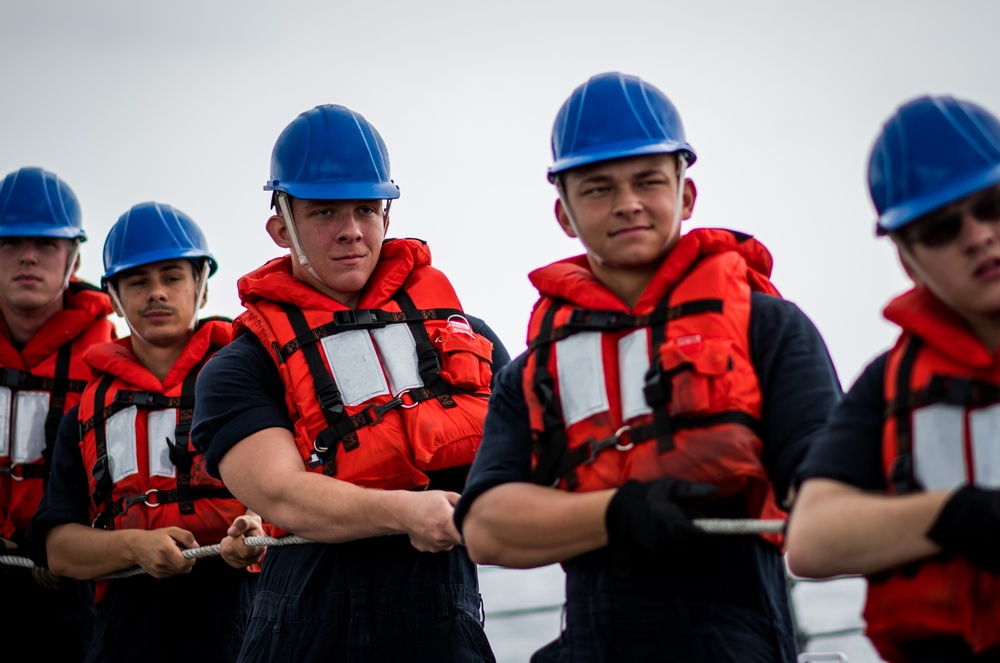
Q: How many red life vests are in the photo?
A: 5